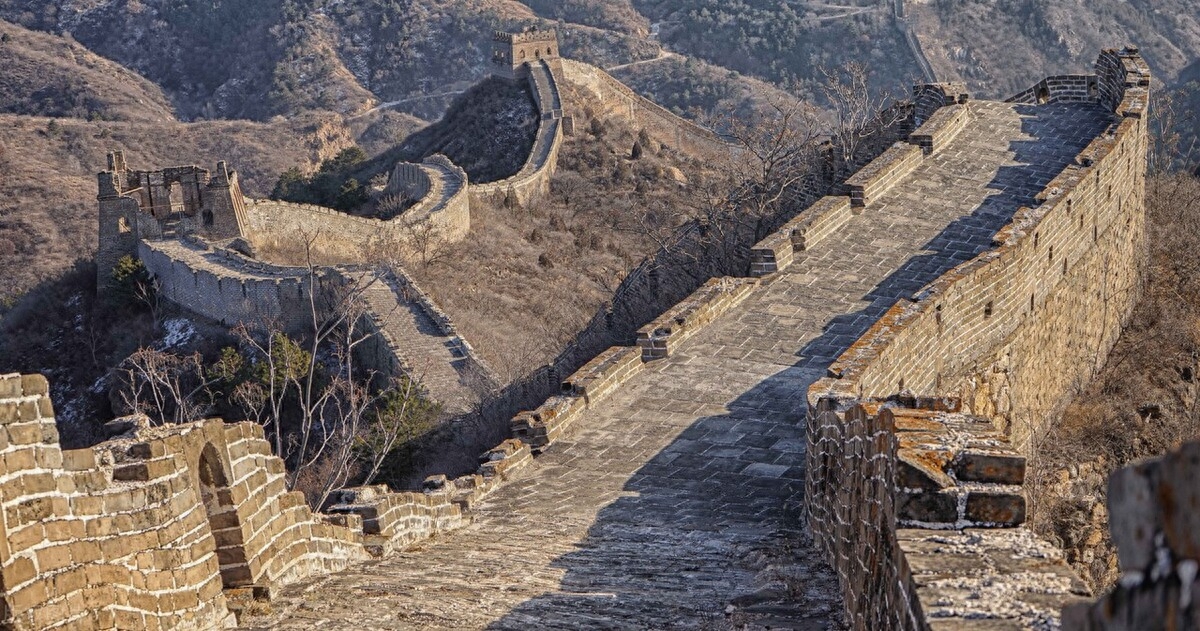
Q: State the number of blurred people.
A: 0